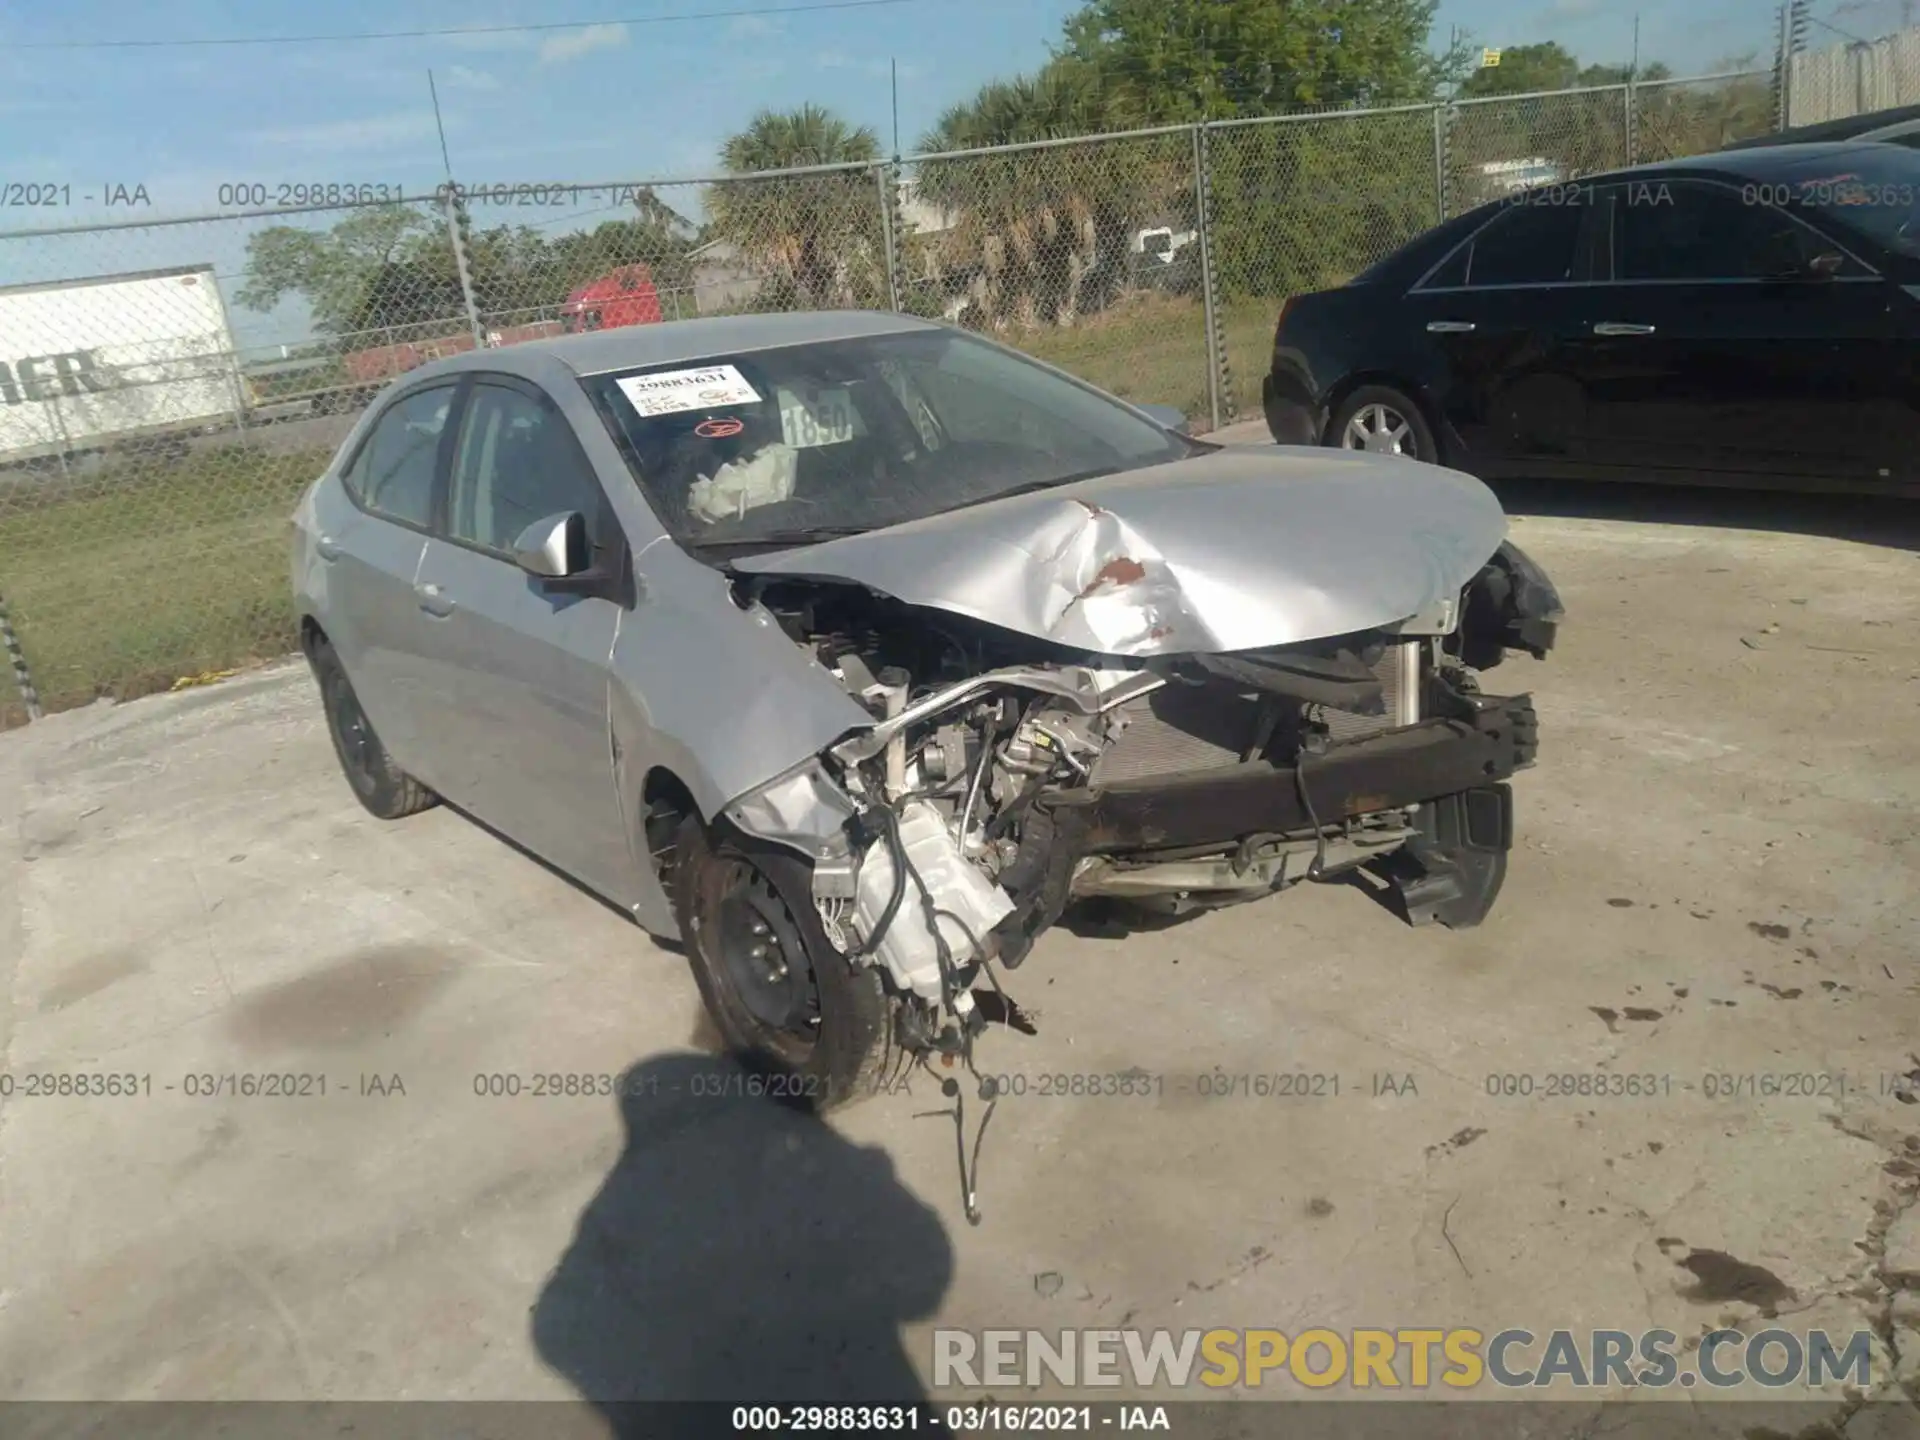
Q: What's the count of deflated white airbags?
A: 1